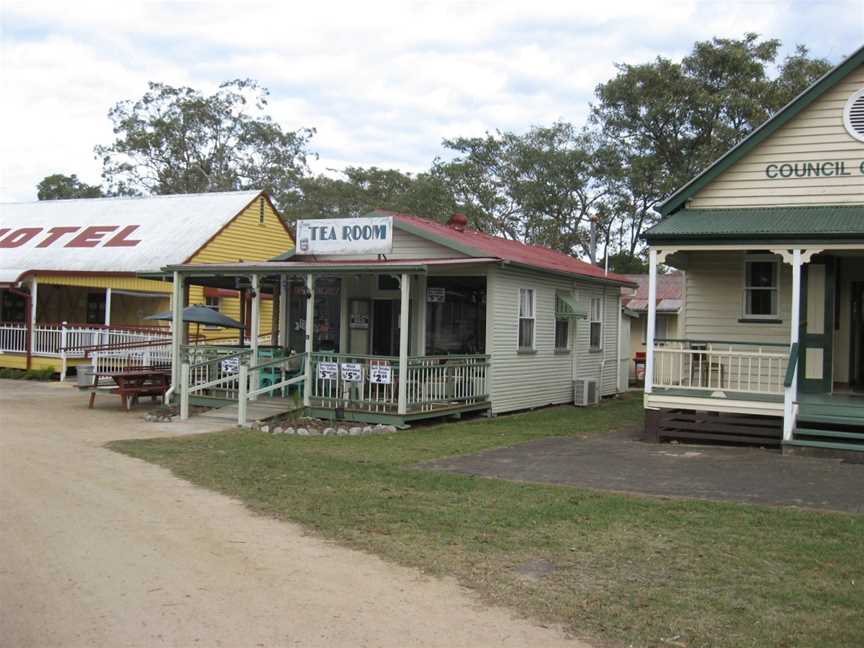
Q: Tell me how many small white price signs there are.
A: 4